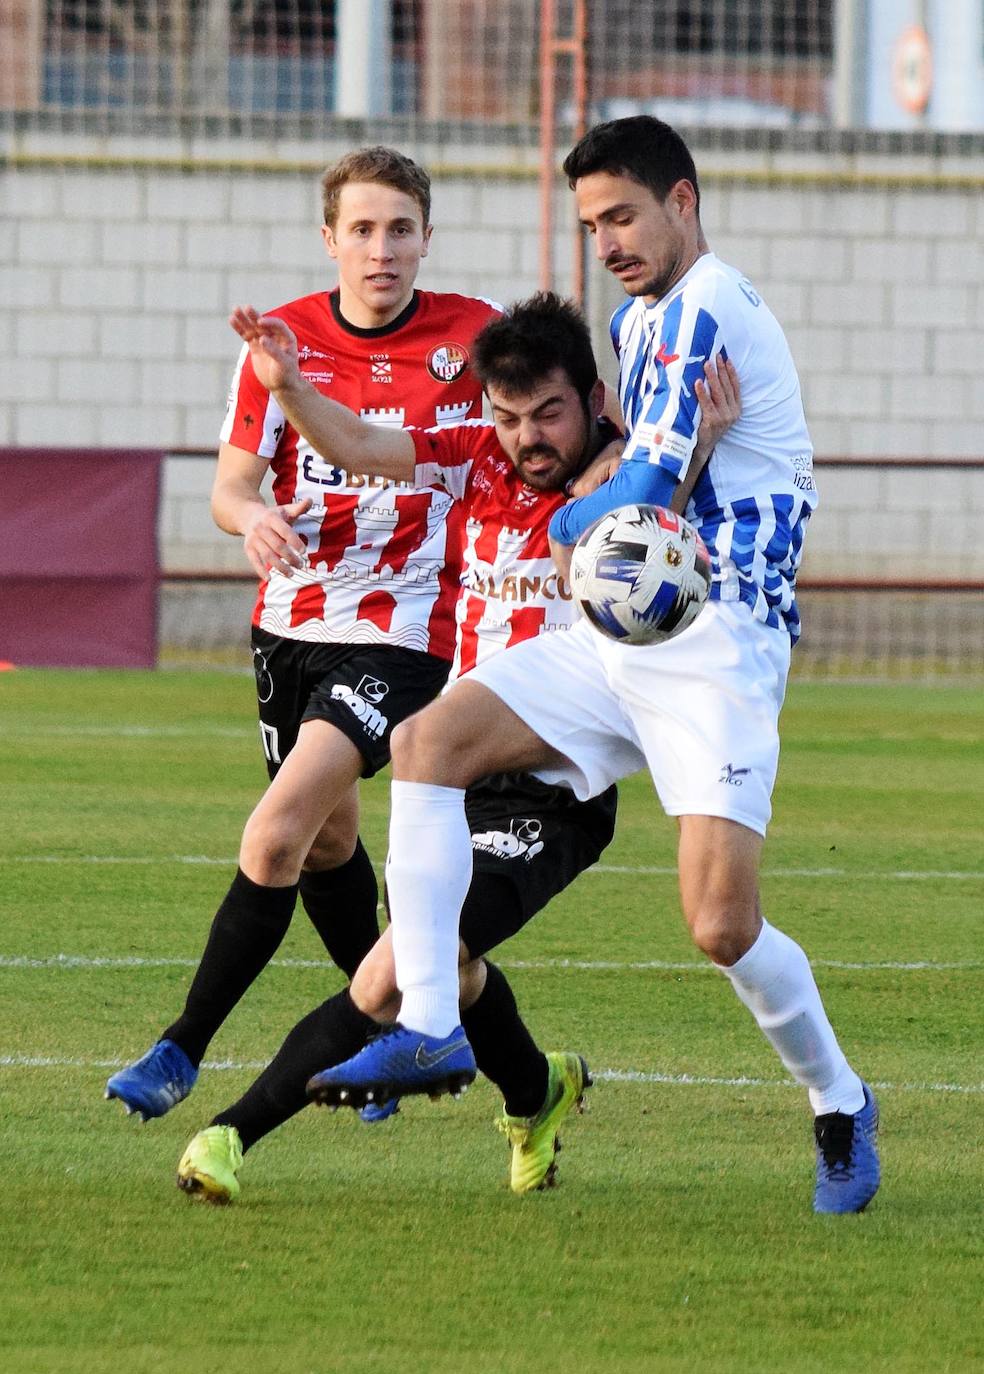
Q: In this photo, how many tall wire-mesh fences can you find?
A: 1